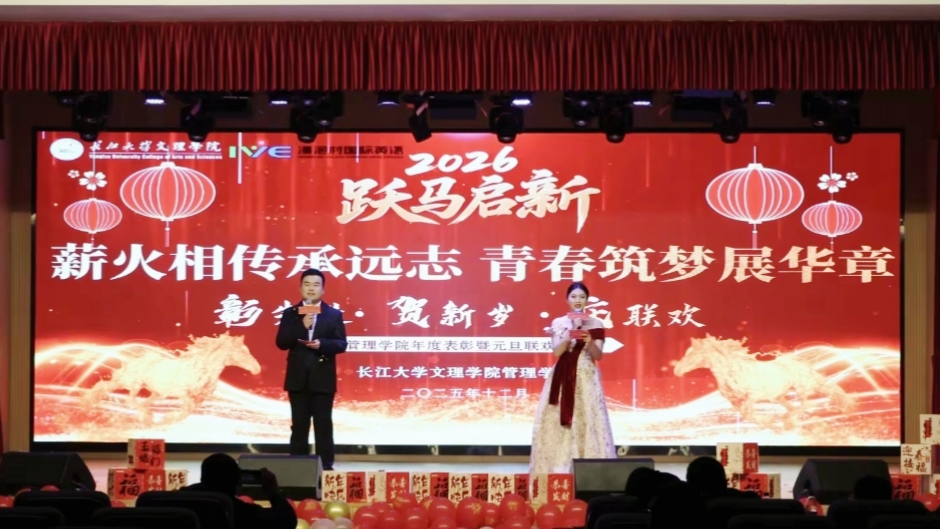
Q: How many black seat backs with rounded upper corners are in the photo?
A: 10